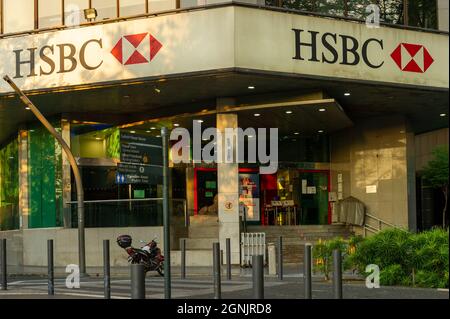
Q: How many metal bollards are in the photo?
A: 11